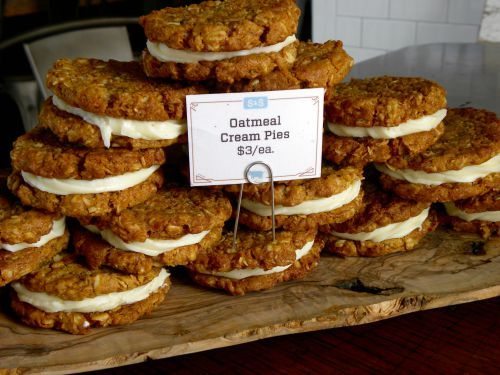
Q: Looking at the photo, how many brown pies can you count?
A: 13